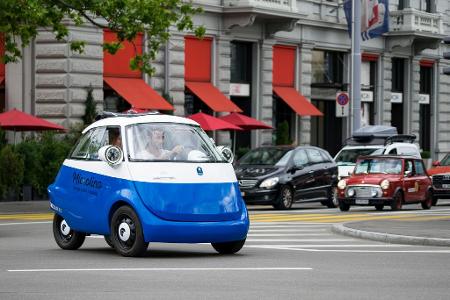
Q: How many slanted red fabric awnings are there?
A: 3